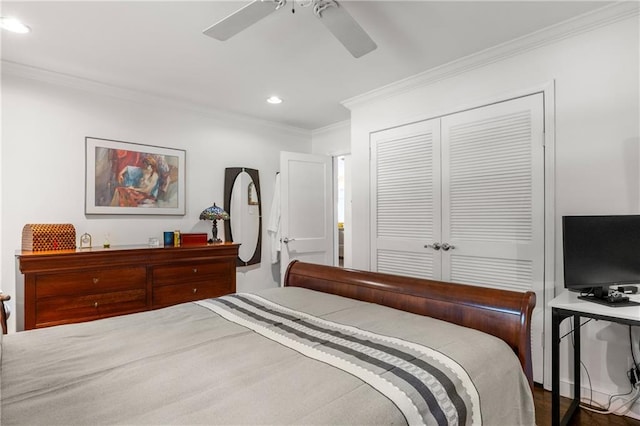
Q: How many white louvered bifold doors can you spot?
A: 2